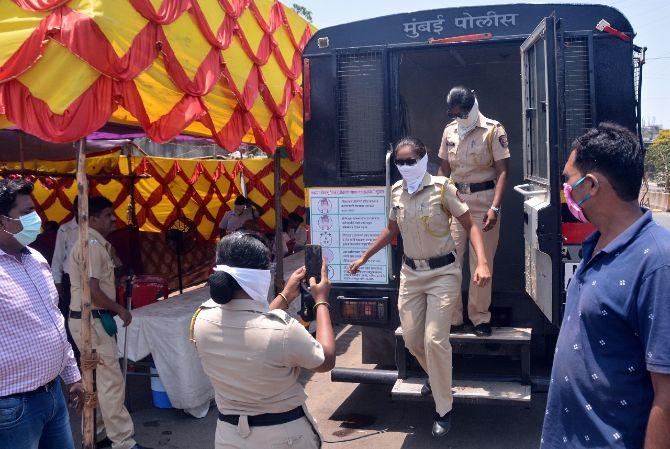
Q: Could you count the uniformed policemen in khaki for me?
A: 4